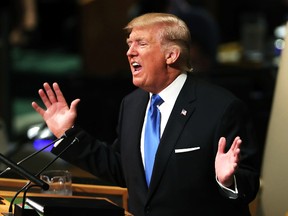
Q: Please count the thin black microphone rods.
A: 2